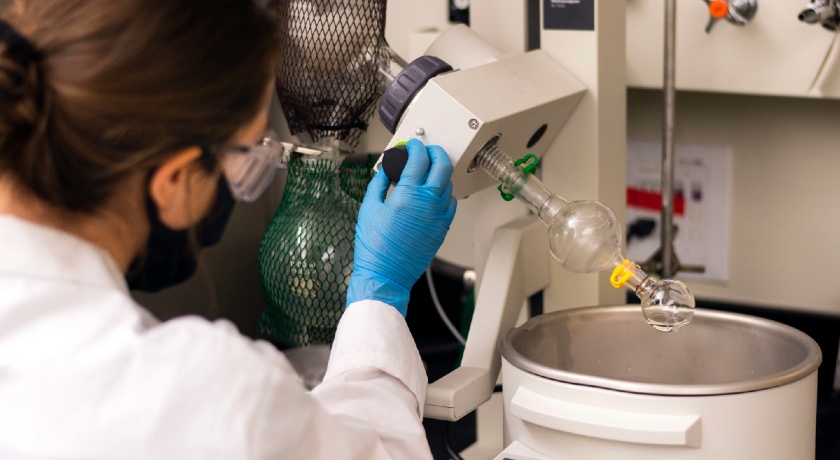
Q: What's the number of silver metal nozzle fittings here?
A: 2